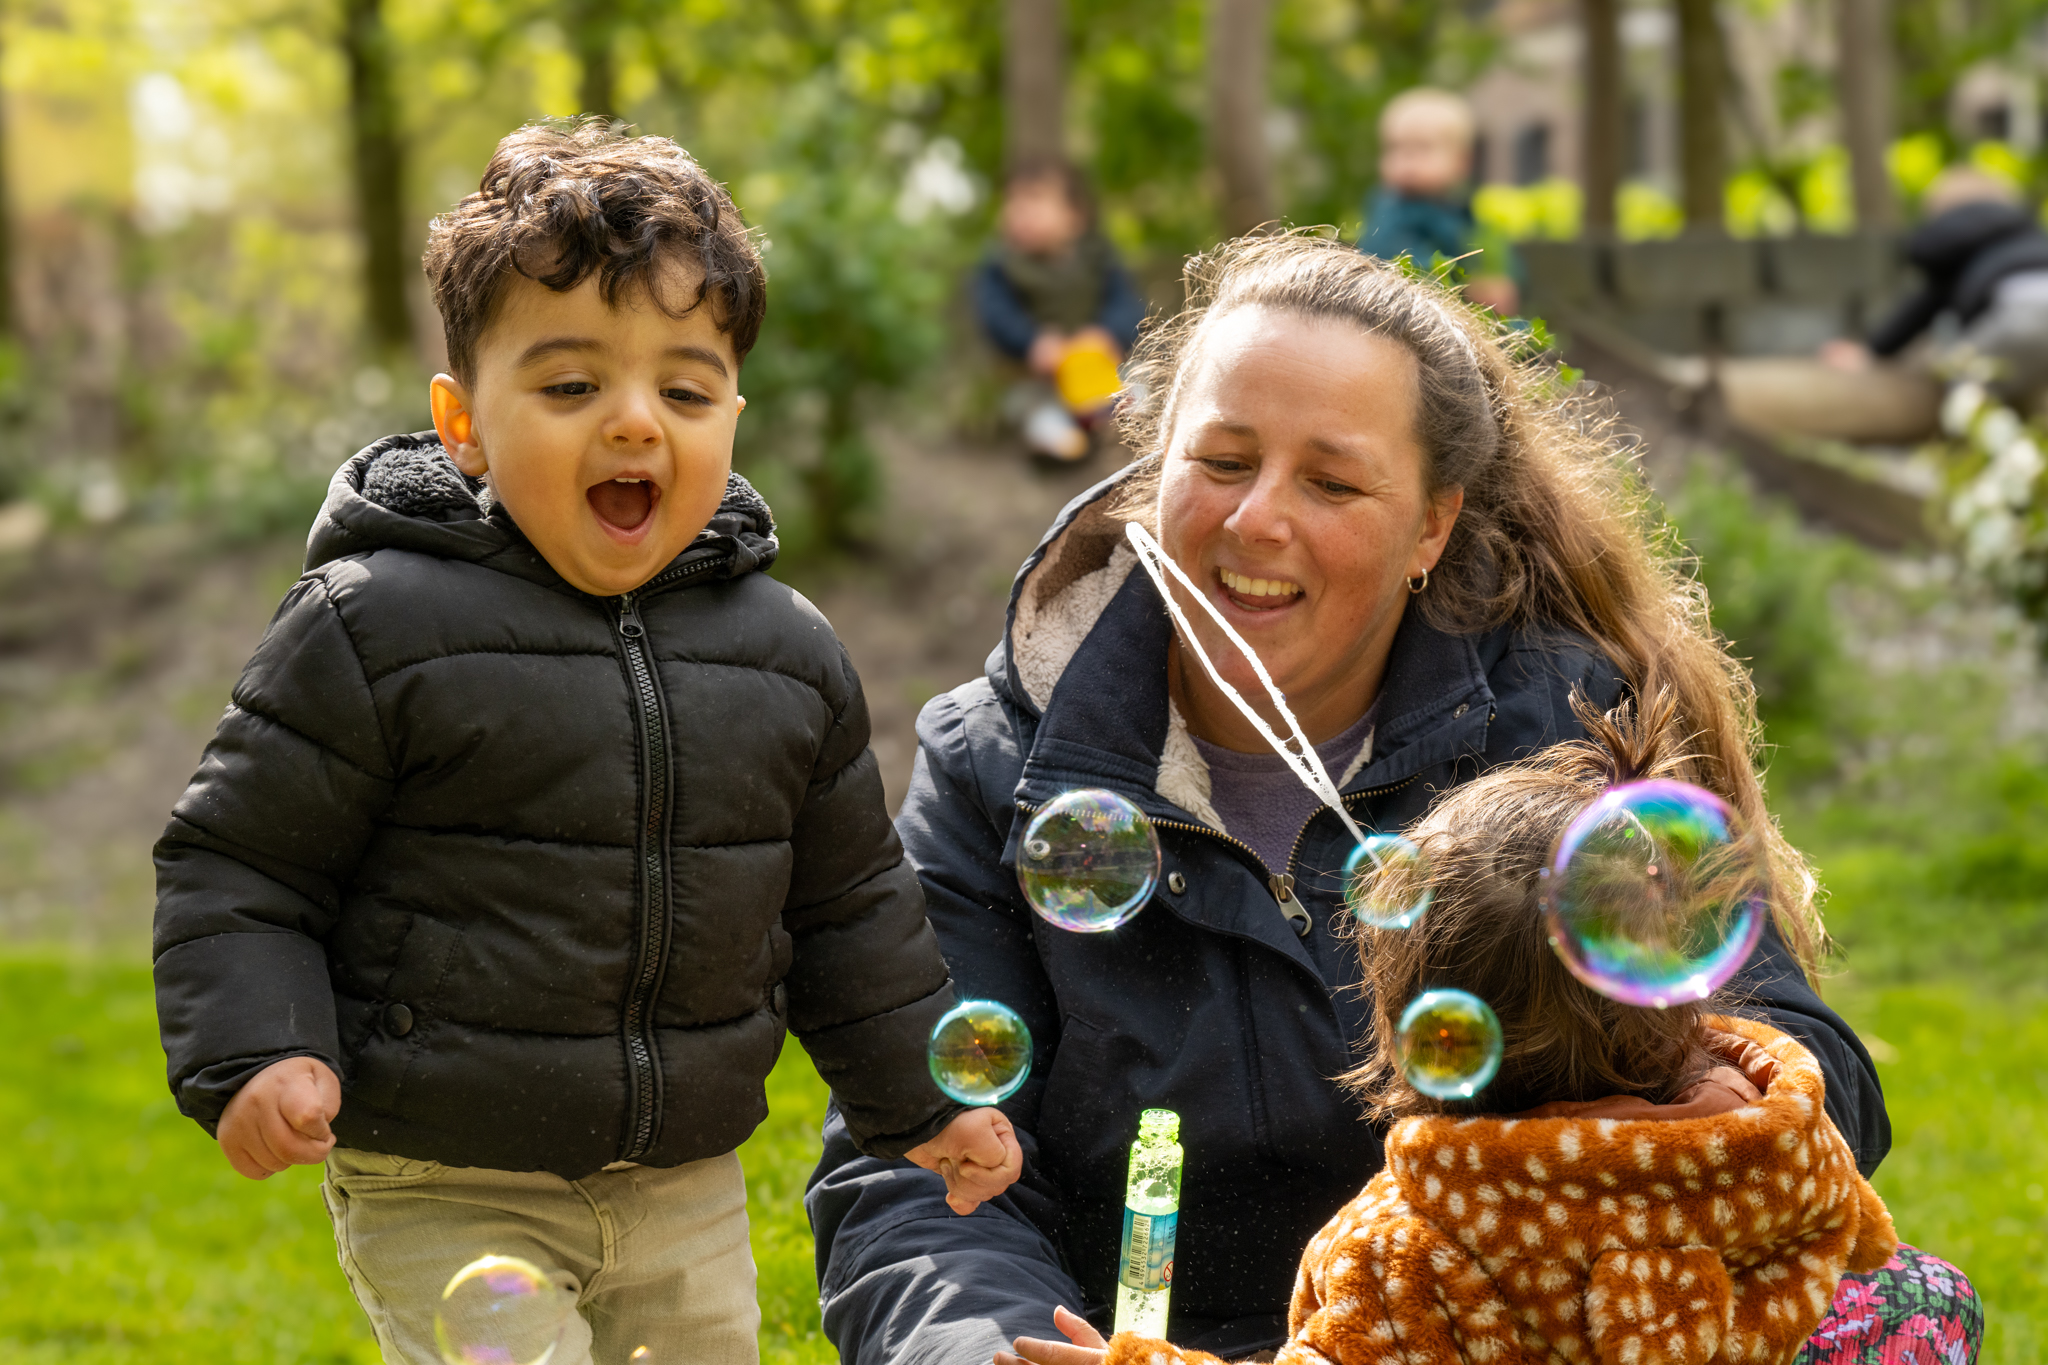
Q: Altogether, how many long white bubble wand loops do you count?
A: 1